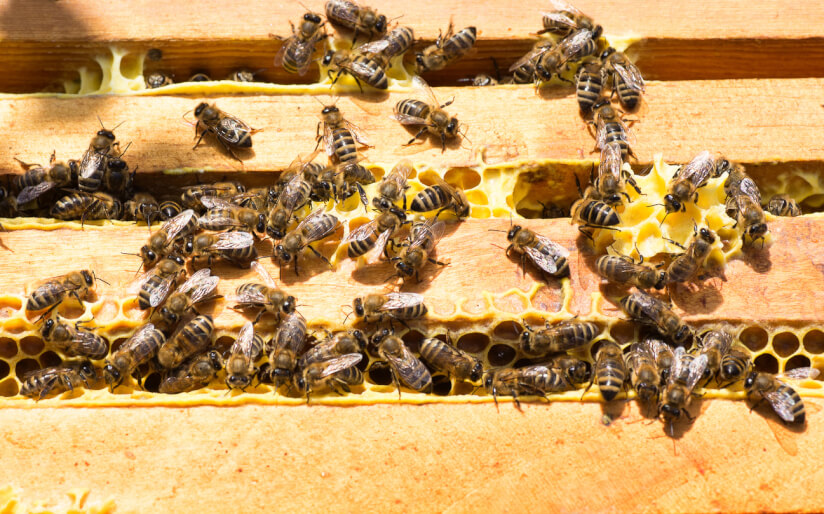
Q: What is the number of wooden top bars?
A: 4